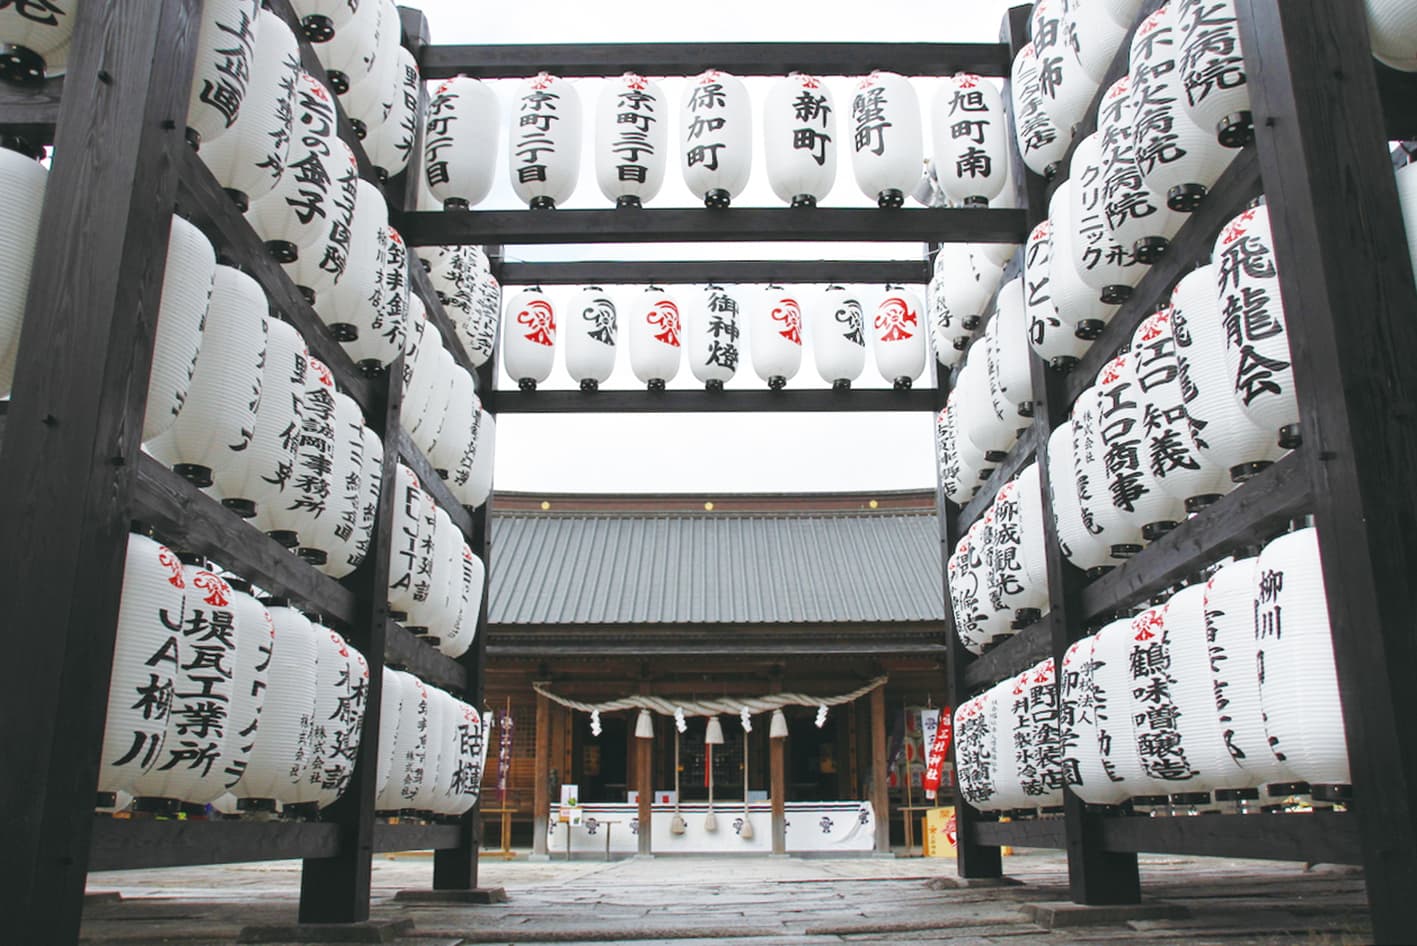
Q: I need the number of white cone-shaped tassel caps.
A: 3